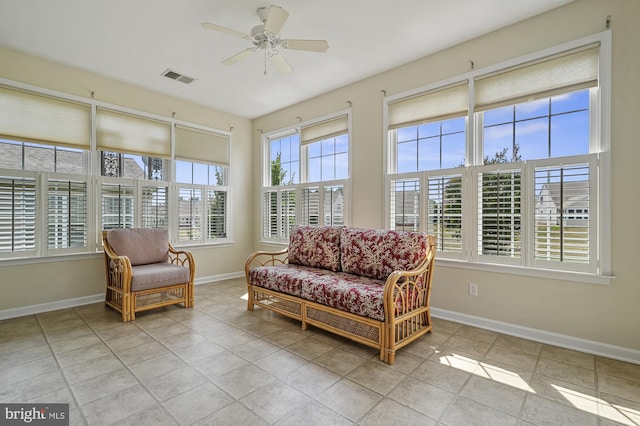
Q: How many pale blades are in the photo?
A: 5